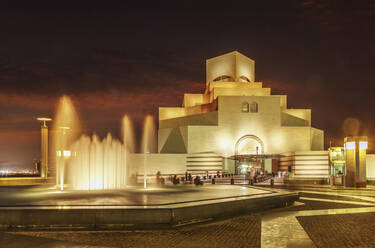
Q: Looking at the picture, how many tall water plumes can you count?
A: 3